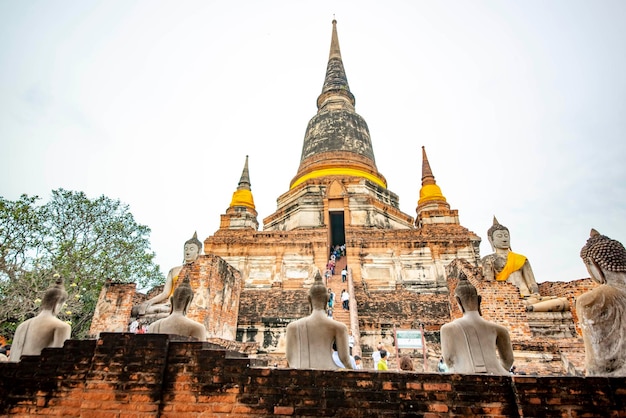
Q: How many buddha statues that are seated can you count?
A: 7